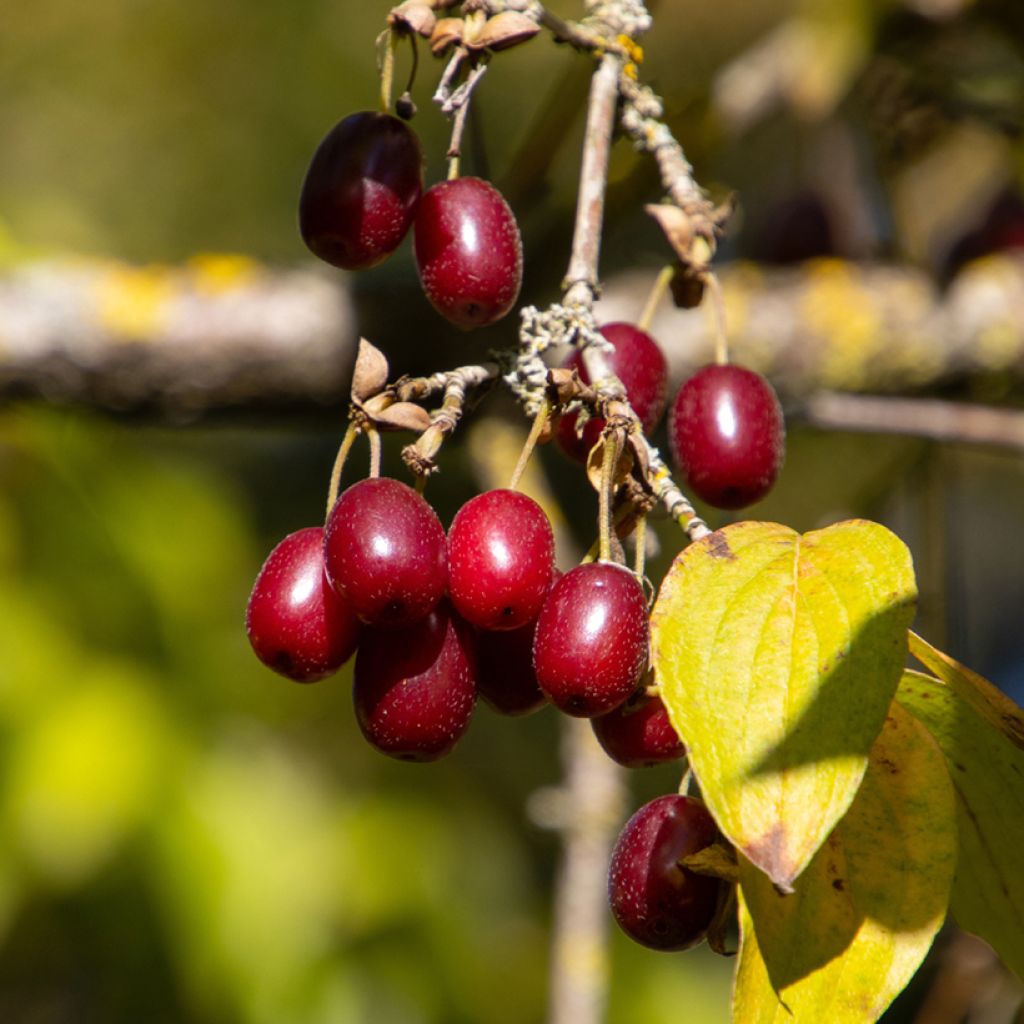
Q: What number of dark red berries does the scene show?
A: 12